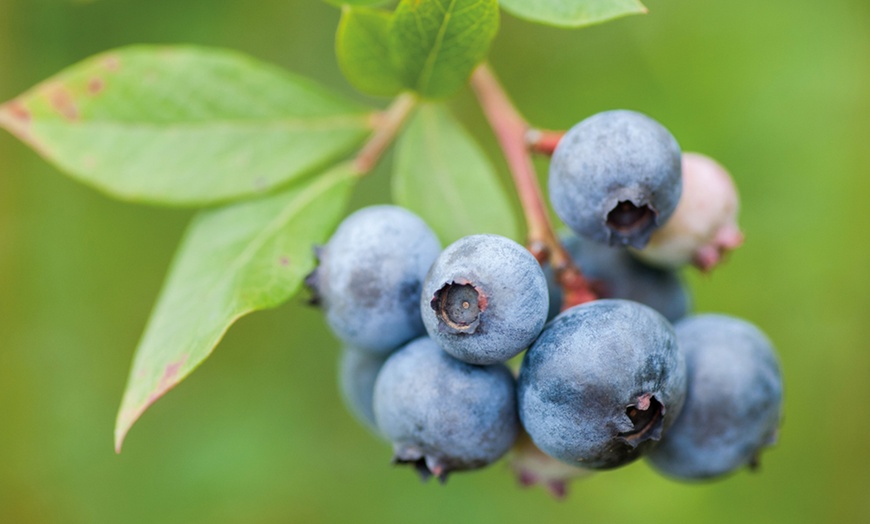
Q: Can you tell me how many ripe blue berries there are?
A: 8